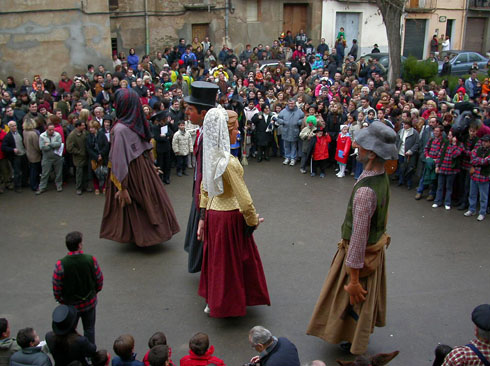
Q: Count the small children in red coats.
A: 2